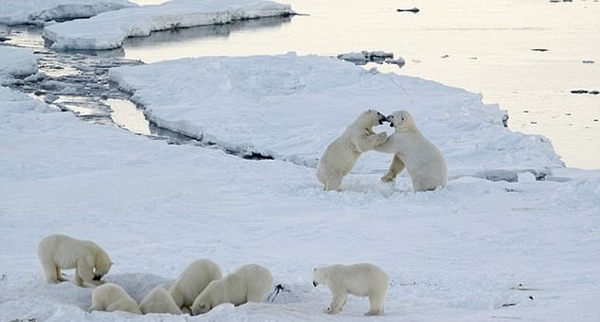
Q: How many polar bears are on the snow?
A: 8